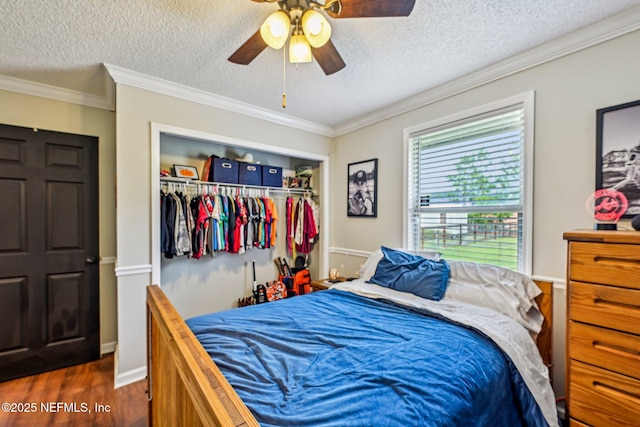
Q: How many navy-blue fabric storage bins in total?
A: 3